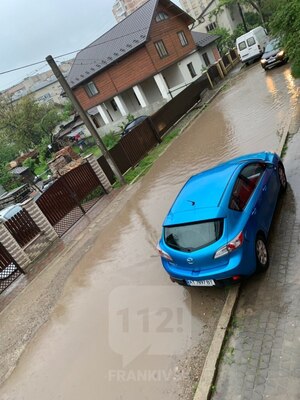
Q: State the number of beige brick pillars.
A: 3